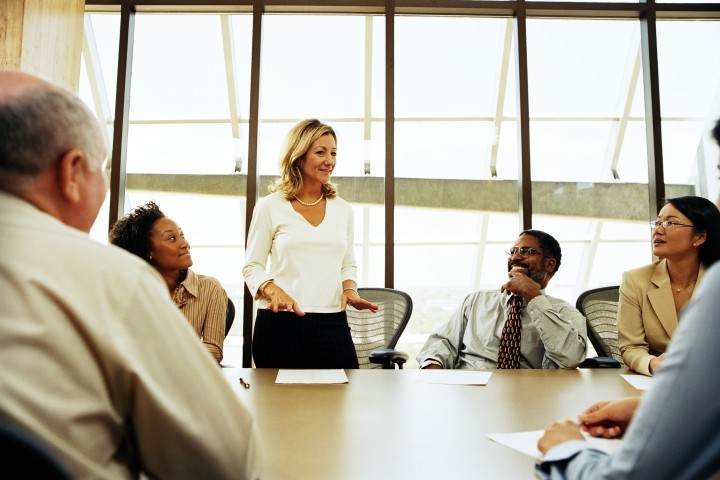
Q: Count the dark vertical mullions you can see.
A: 5